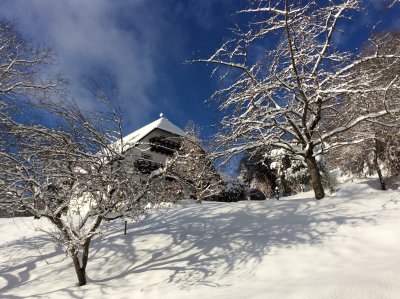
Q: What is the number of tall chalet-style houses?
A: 1